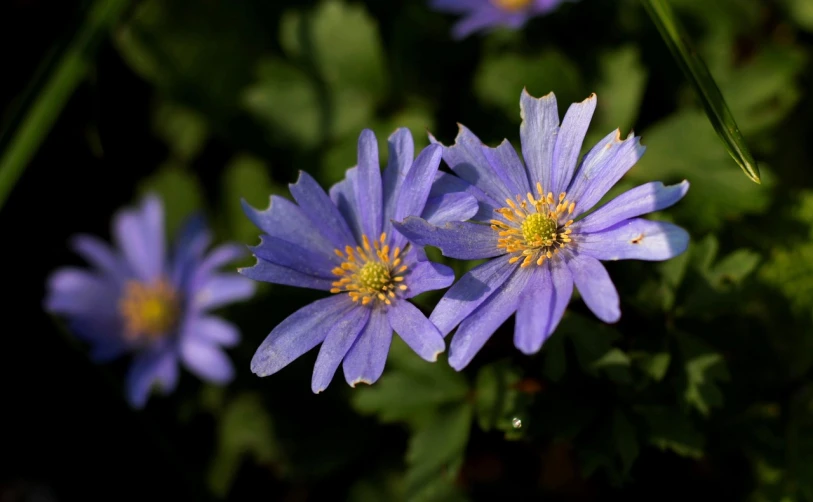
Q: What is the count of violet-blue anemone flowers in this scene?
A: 4